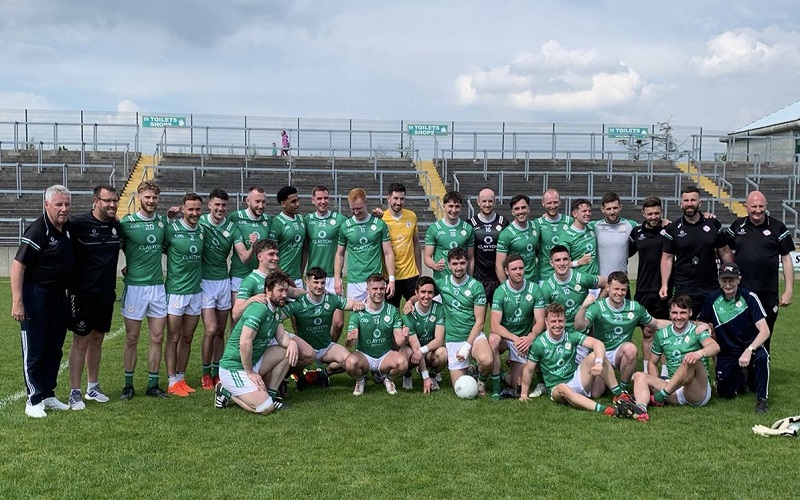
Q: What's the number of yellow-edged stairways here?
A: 3